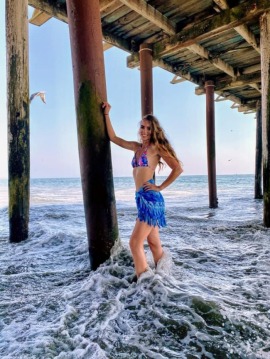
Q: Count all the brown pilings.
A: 3